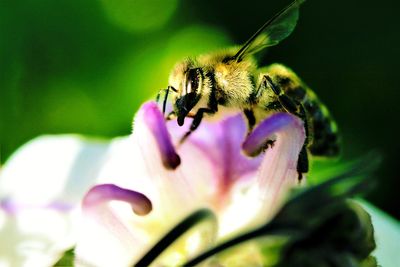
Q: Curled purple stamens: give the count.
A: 3